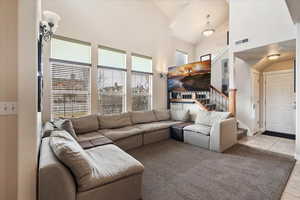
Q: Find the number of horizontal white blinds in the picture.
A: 3